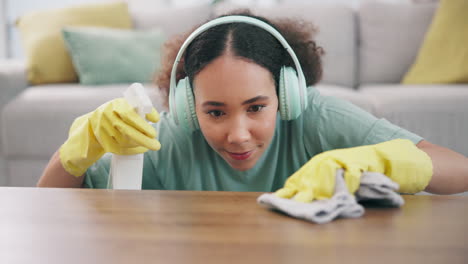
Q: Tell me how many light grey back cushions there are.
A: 3